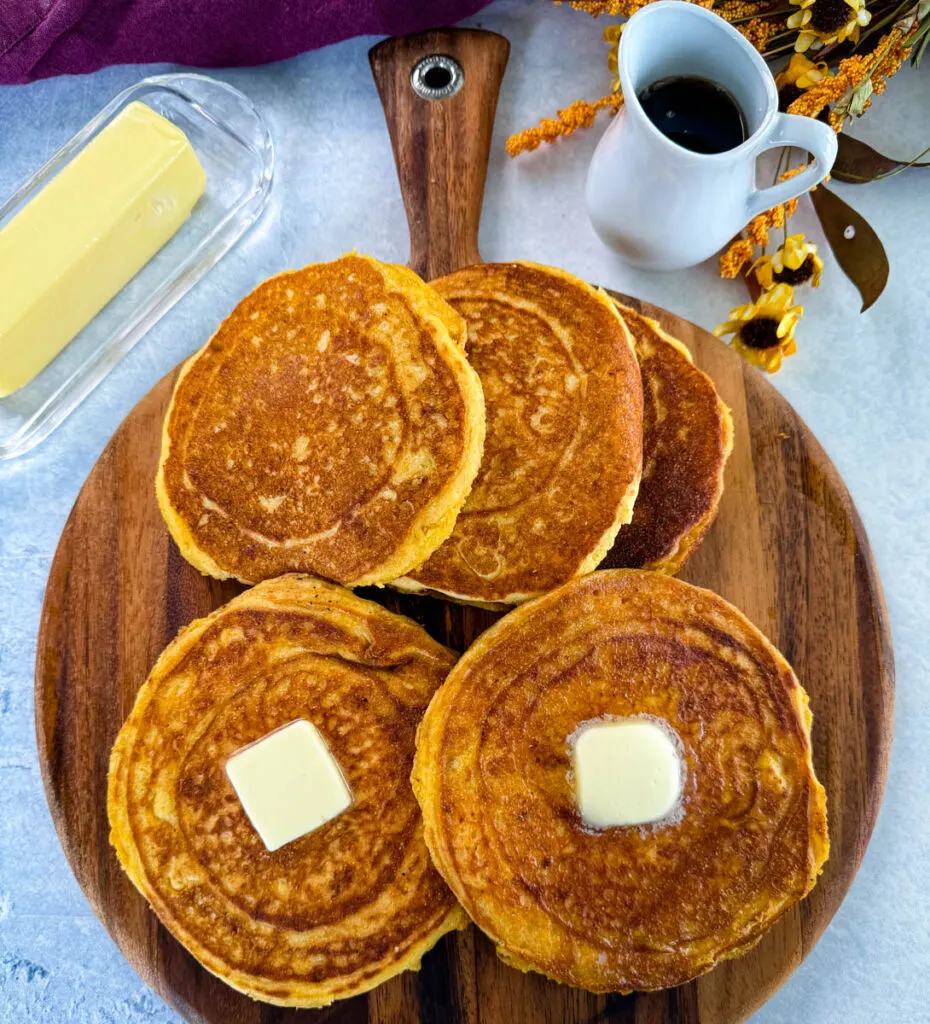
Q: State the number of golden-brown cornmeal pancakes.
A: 5